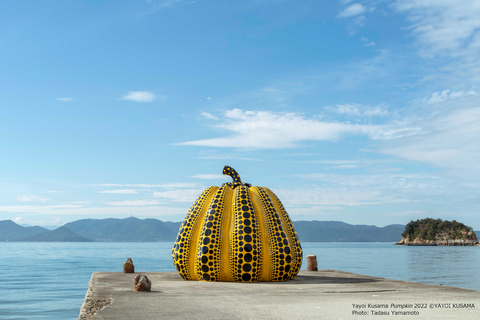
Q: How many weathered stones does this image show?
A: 3